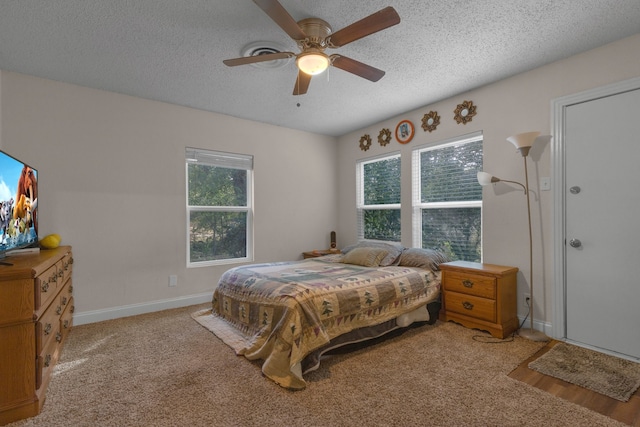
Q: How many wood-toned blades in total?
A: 5